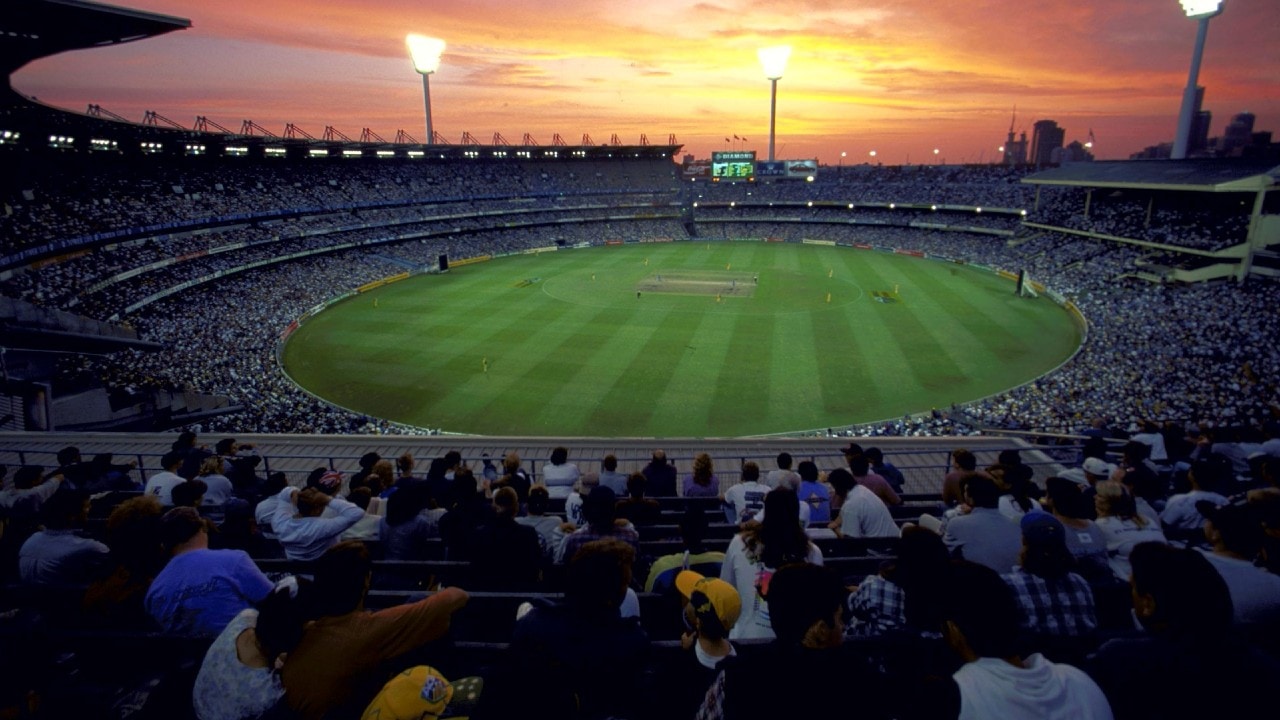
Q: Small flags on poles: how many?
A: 3